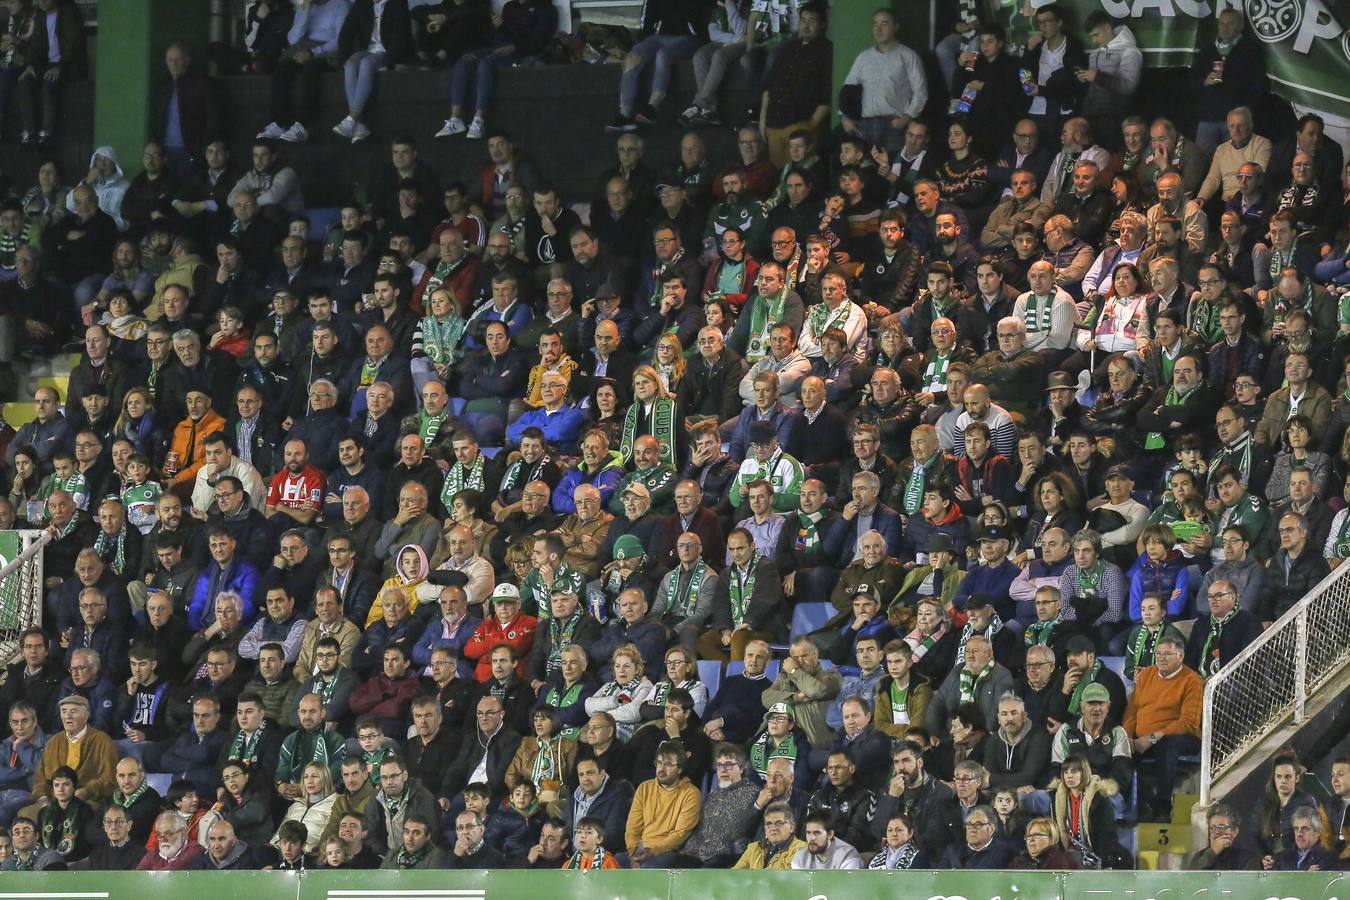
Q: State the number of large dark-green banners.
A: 1